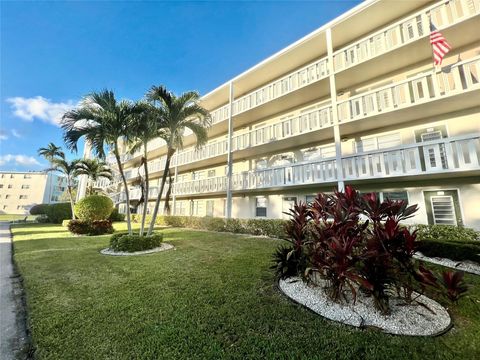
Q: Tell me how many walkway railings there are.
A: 3